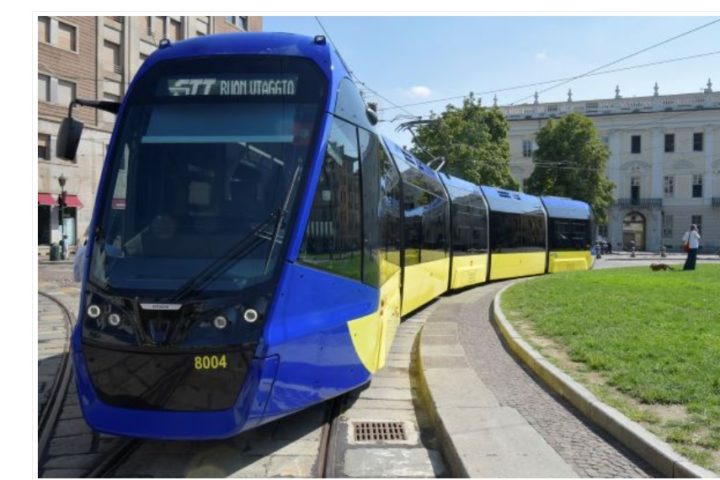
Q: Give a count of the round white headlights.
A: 4